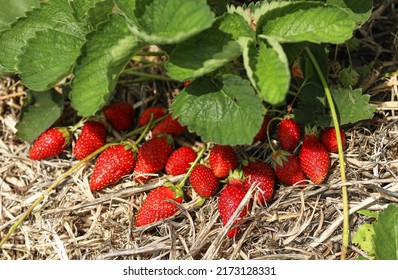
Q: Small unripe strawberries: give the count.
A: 0